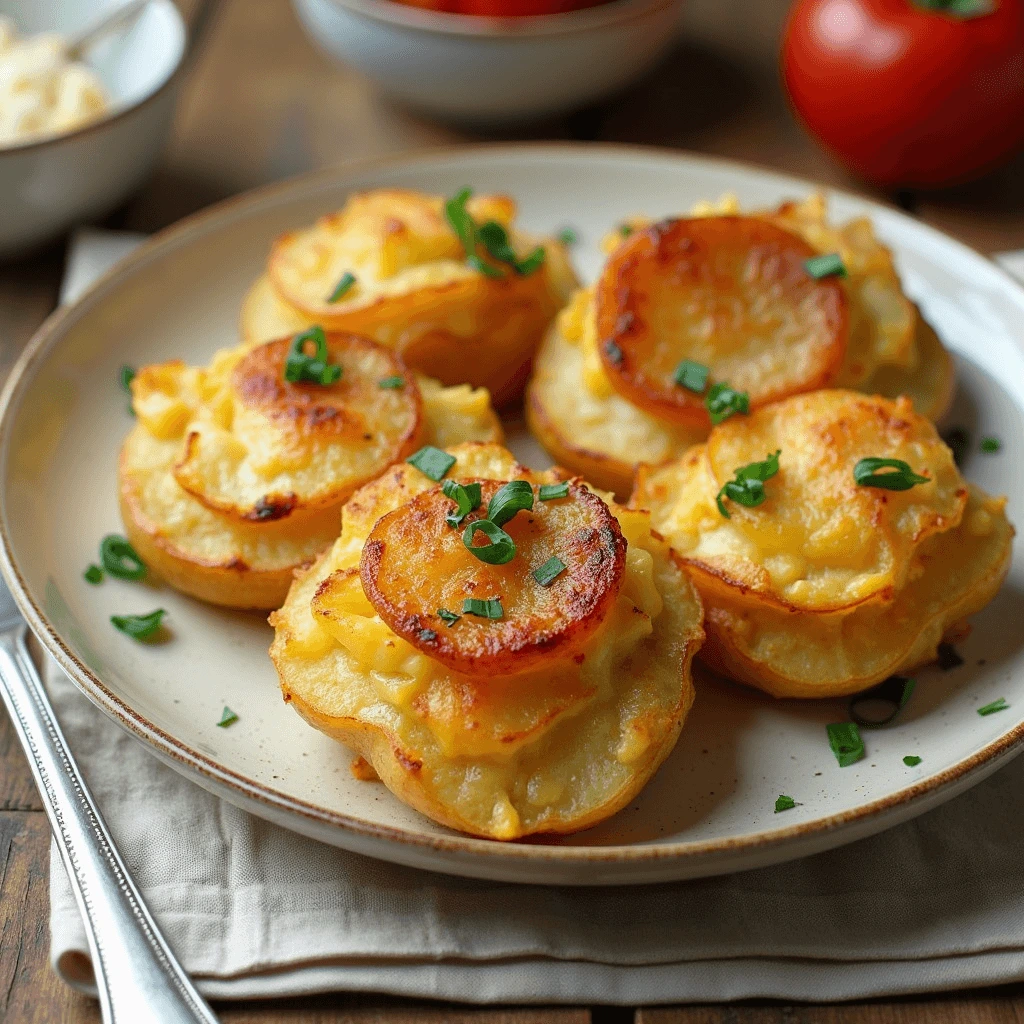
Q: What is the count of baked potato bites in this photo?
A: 5